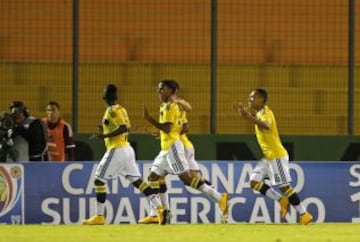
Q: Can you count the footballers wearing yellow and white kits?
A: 4